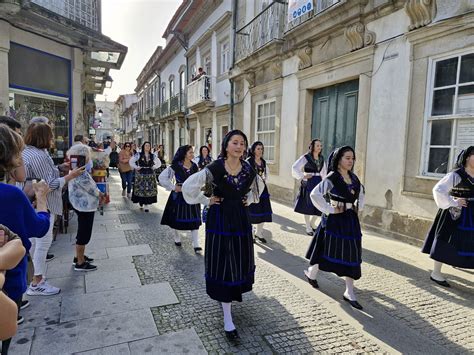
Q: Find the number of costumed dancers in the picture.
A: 8